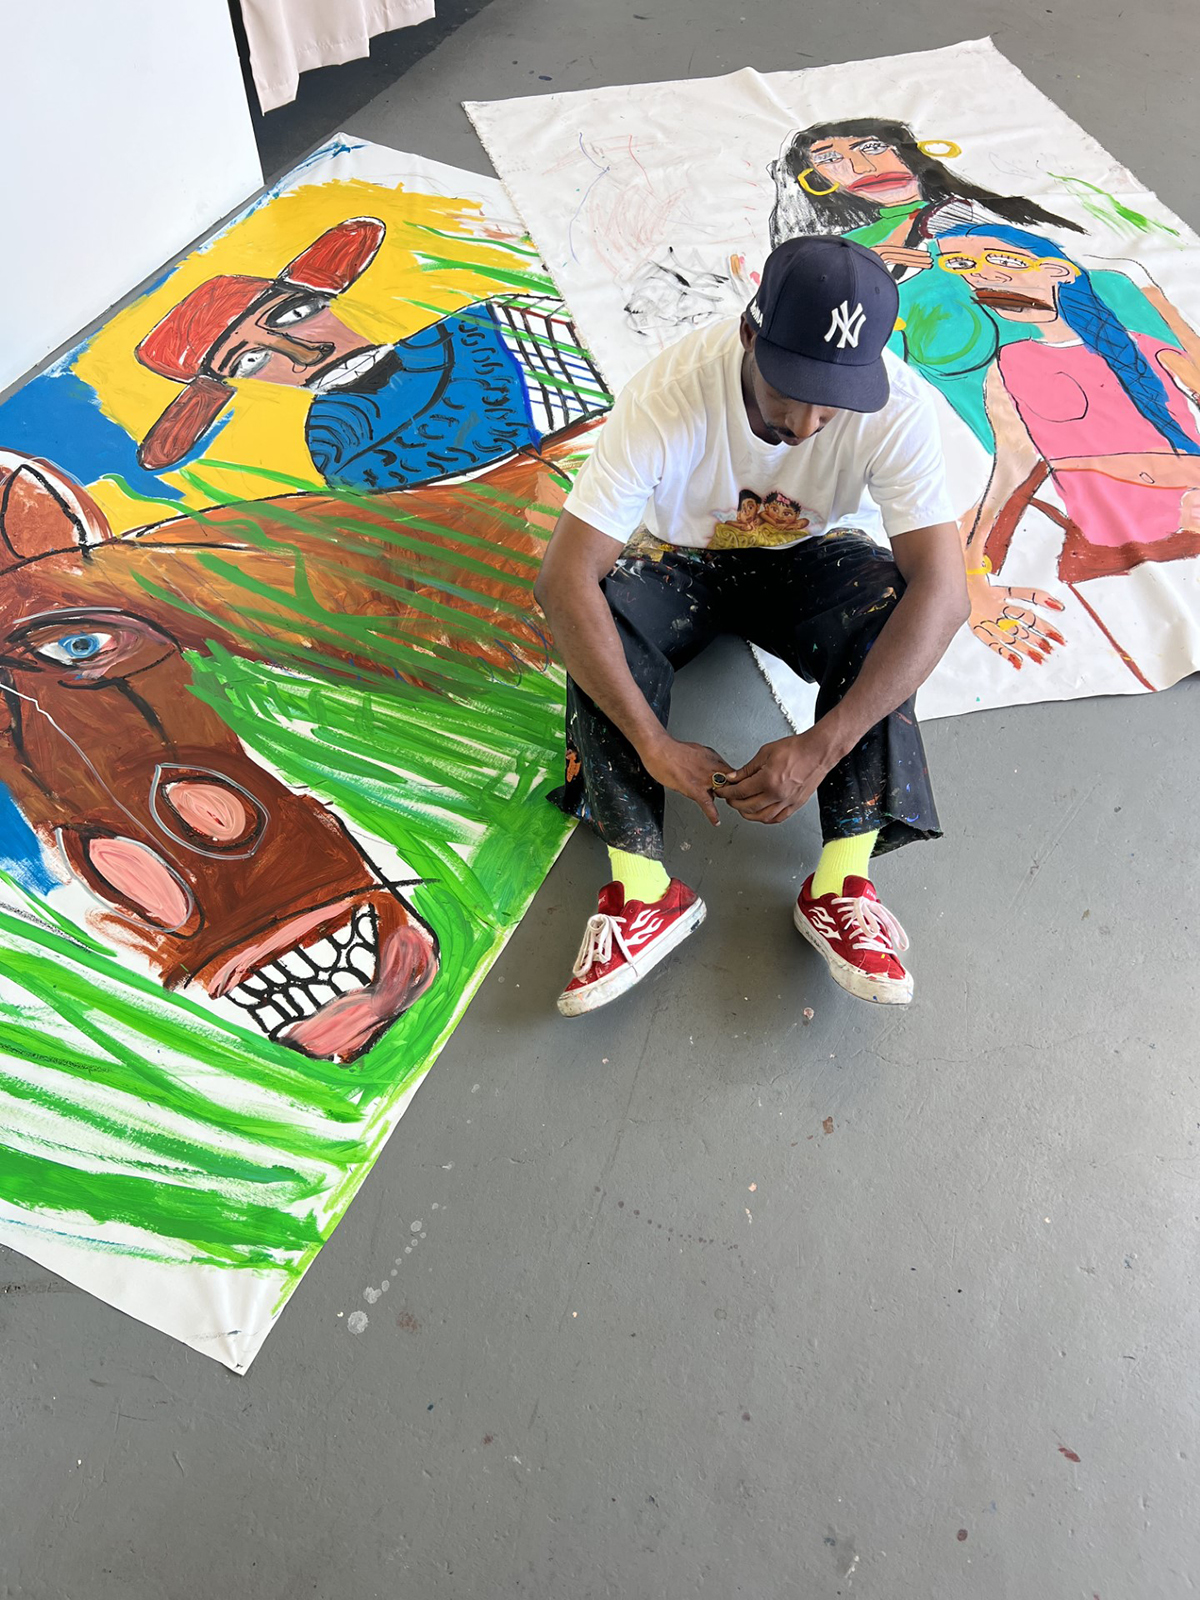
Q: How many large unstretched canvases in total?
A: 2